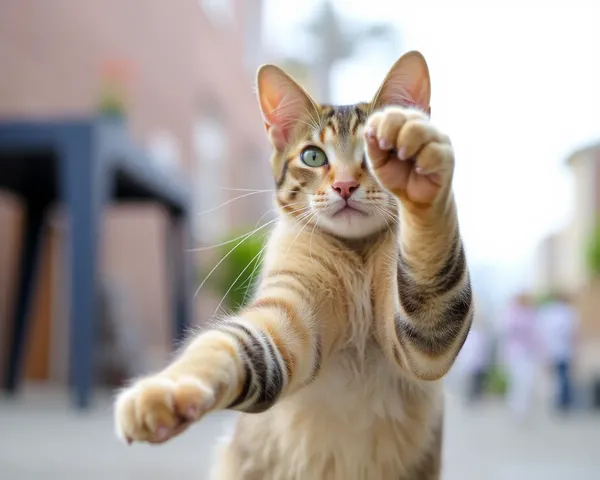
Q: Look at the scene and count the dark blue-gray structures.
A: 1